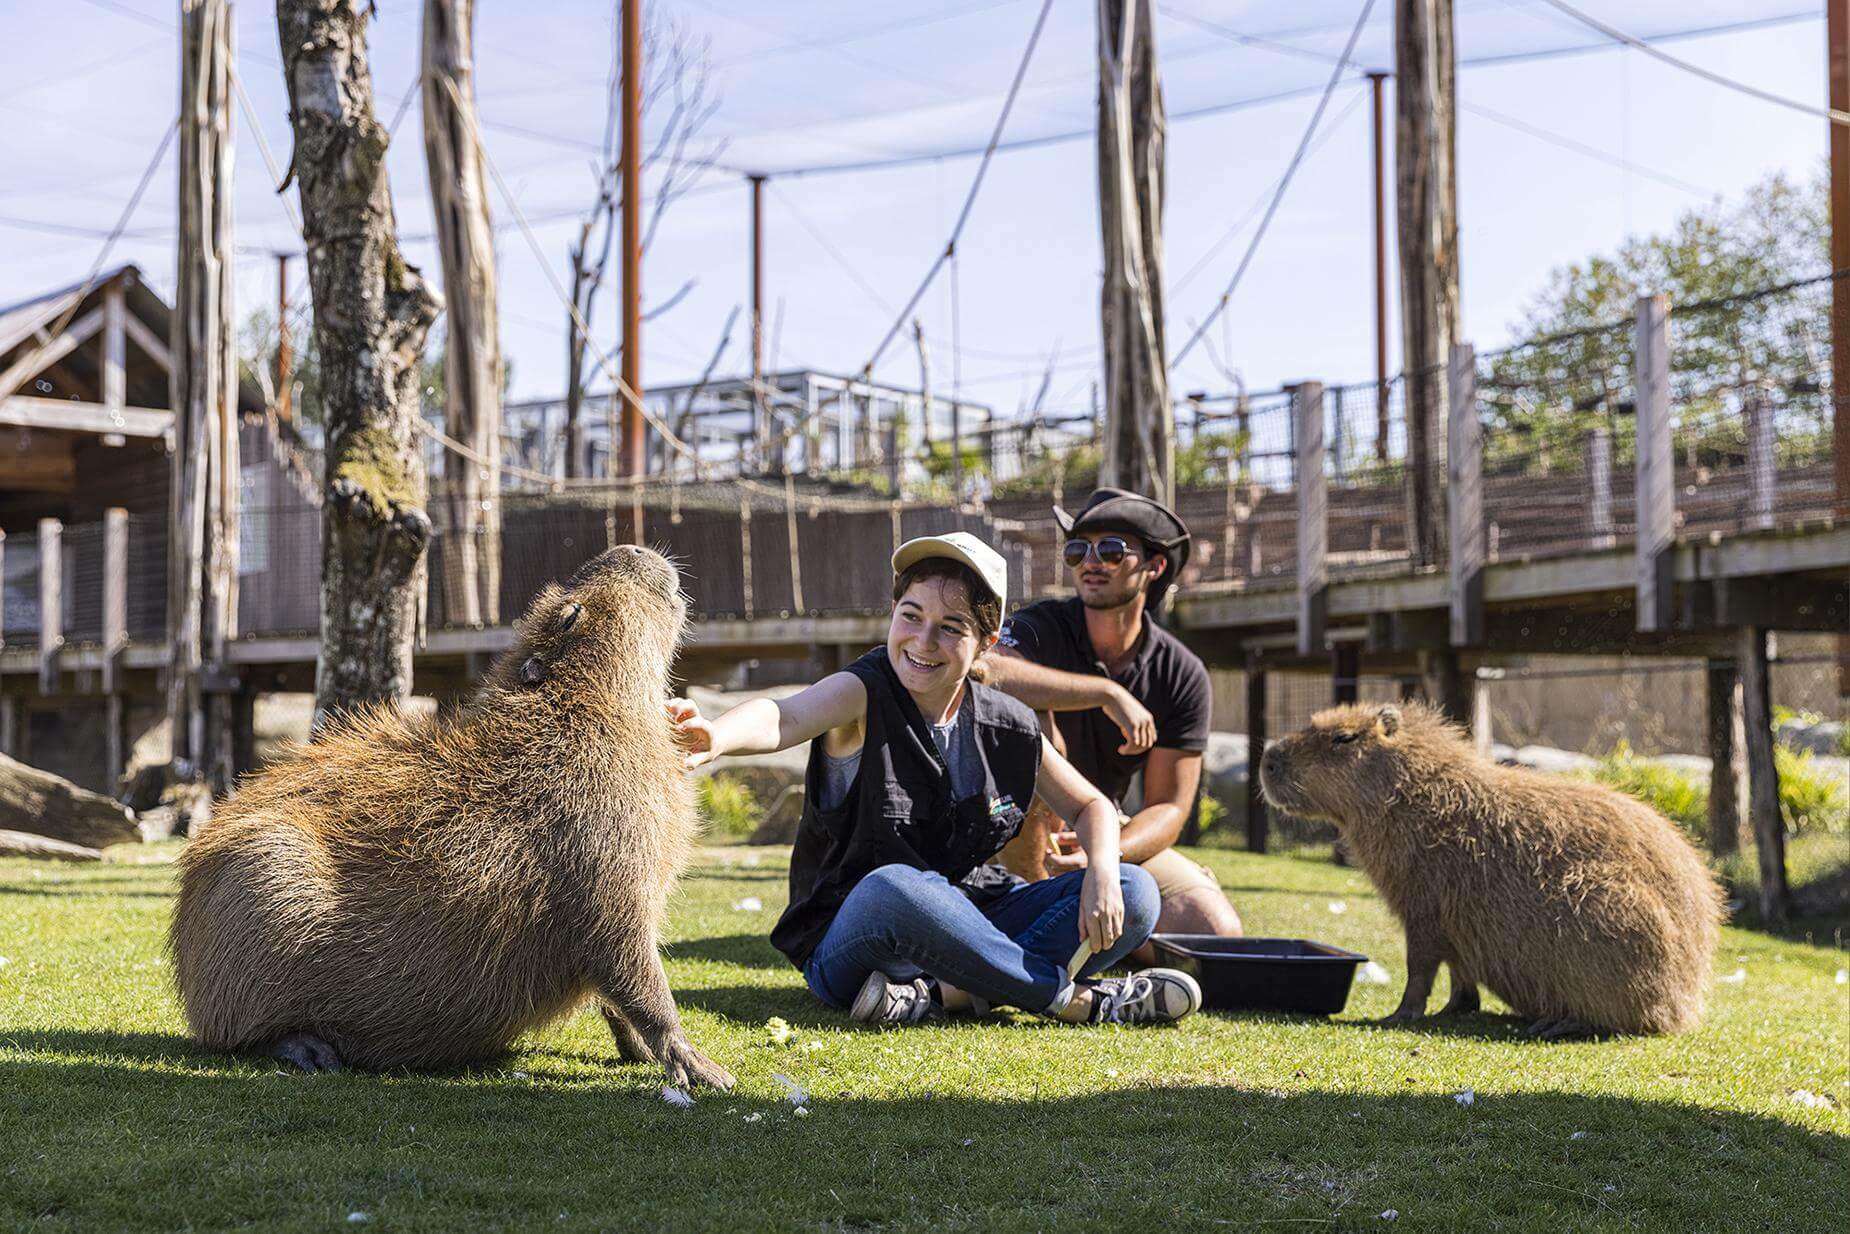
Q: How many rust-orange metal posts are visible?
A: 5